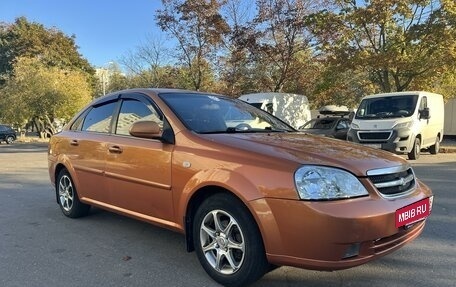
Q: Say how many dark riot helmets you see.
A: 0